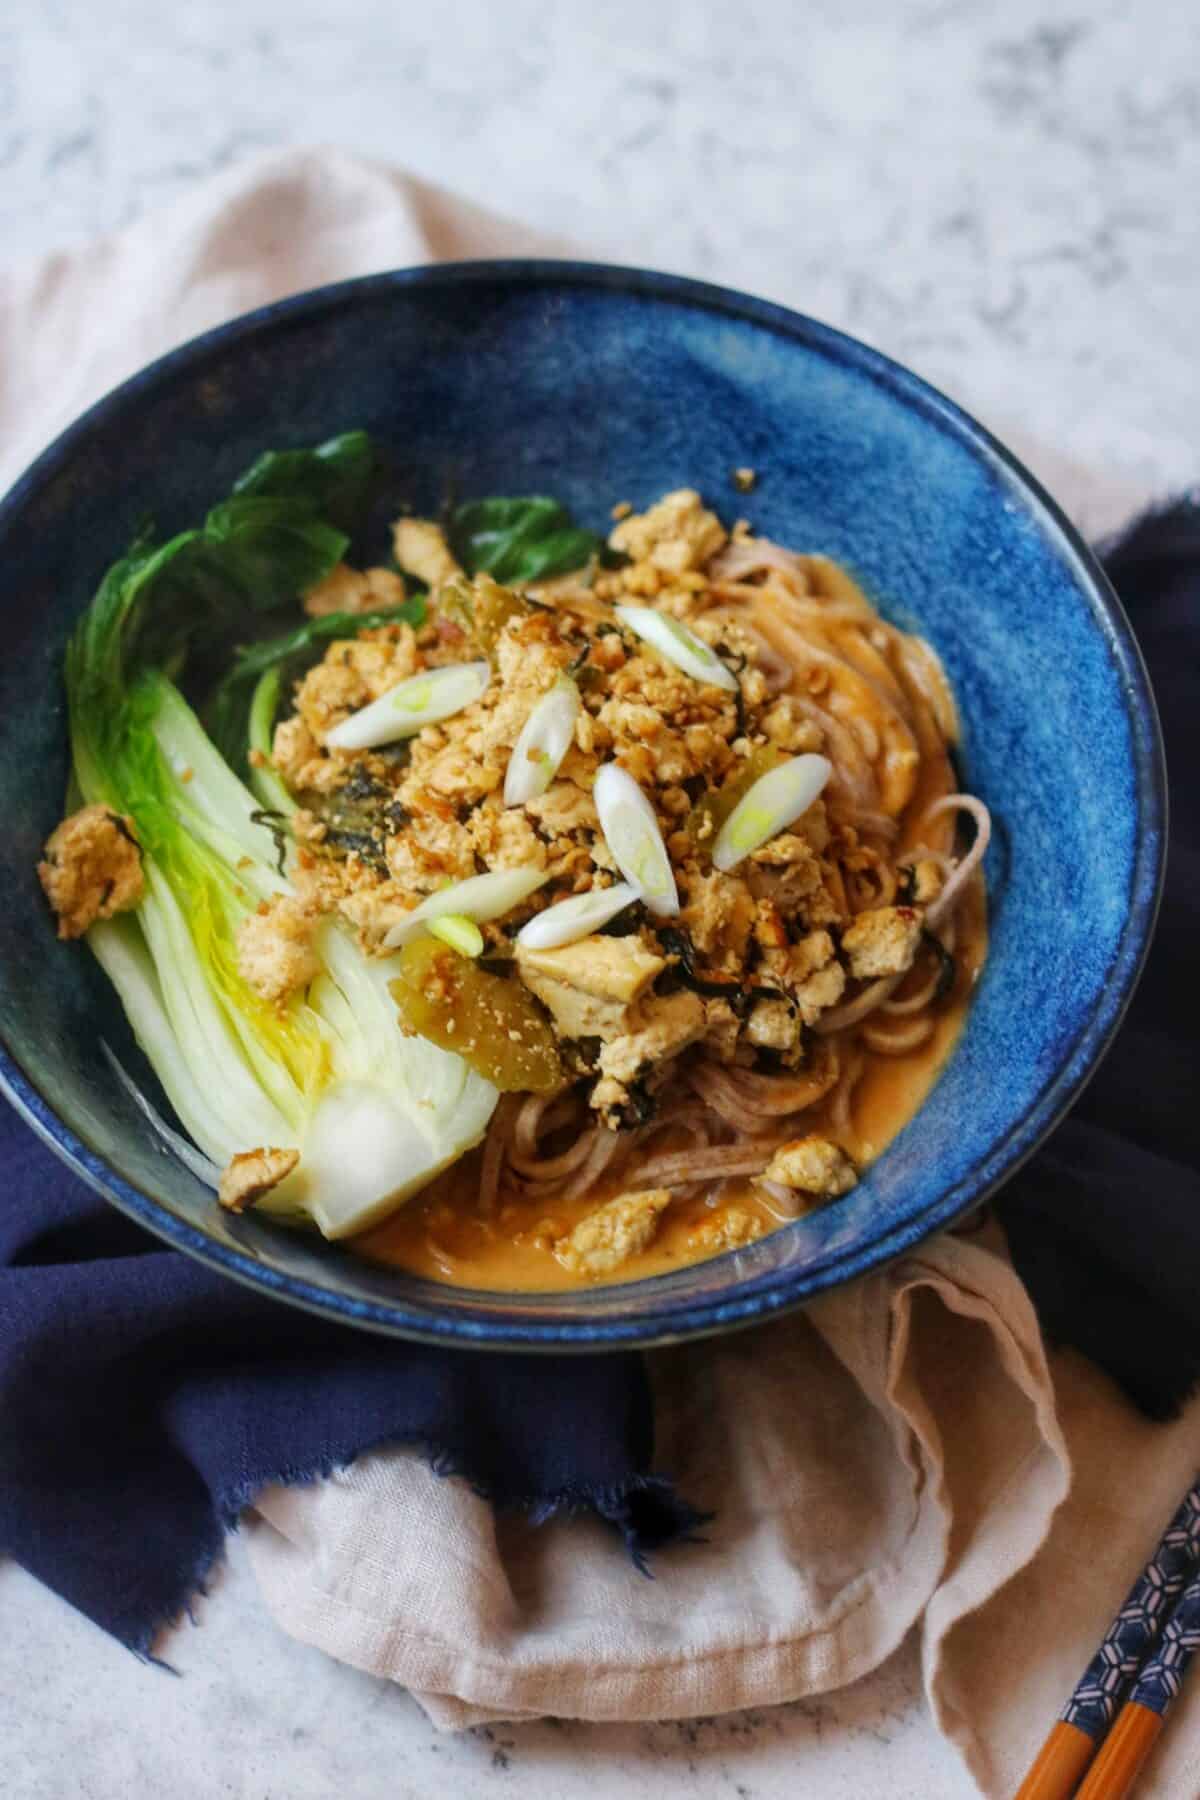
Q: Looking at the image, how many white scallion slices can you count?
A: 7